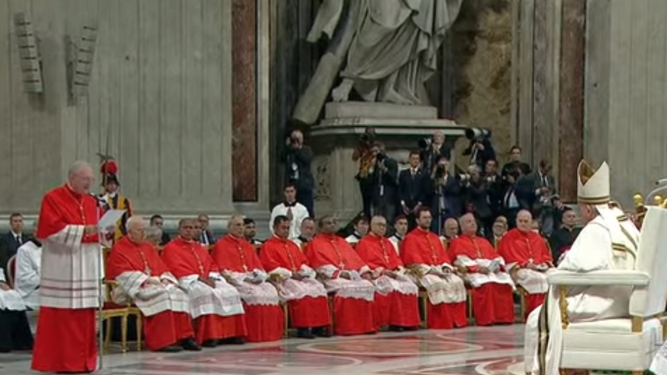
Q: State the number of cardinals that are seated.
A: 9